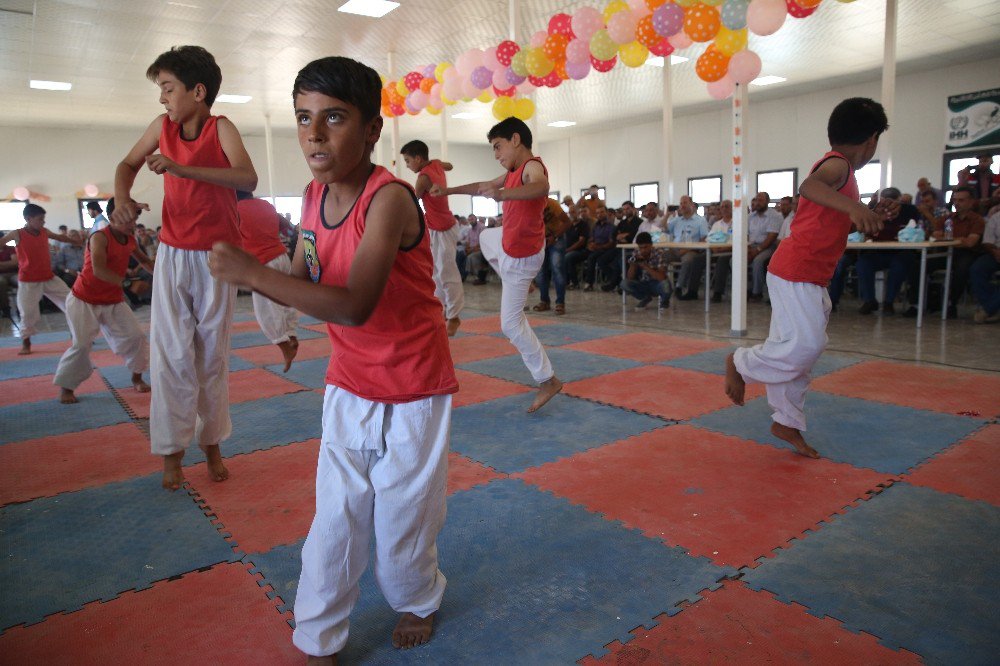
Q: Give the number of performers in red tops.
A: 8